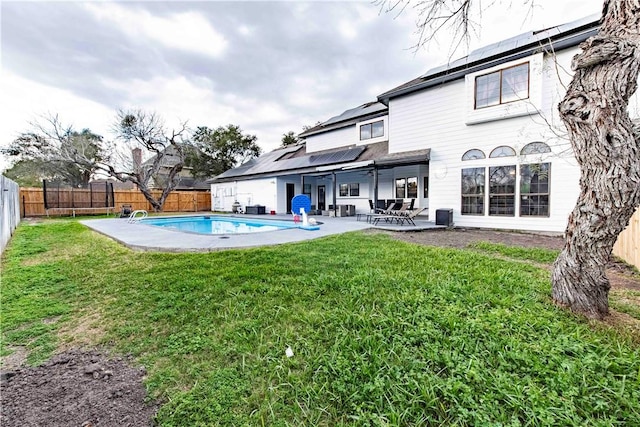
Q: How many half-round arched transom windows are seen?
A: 3